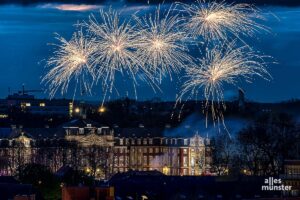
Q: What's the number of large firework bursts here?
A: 5